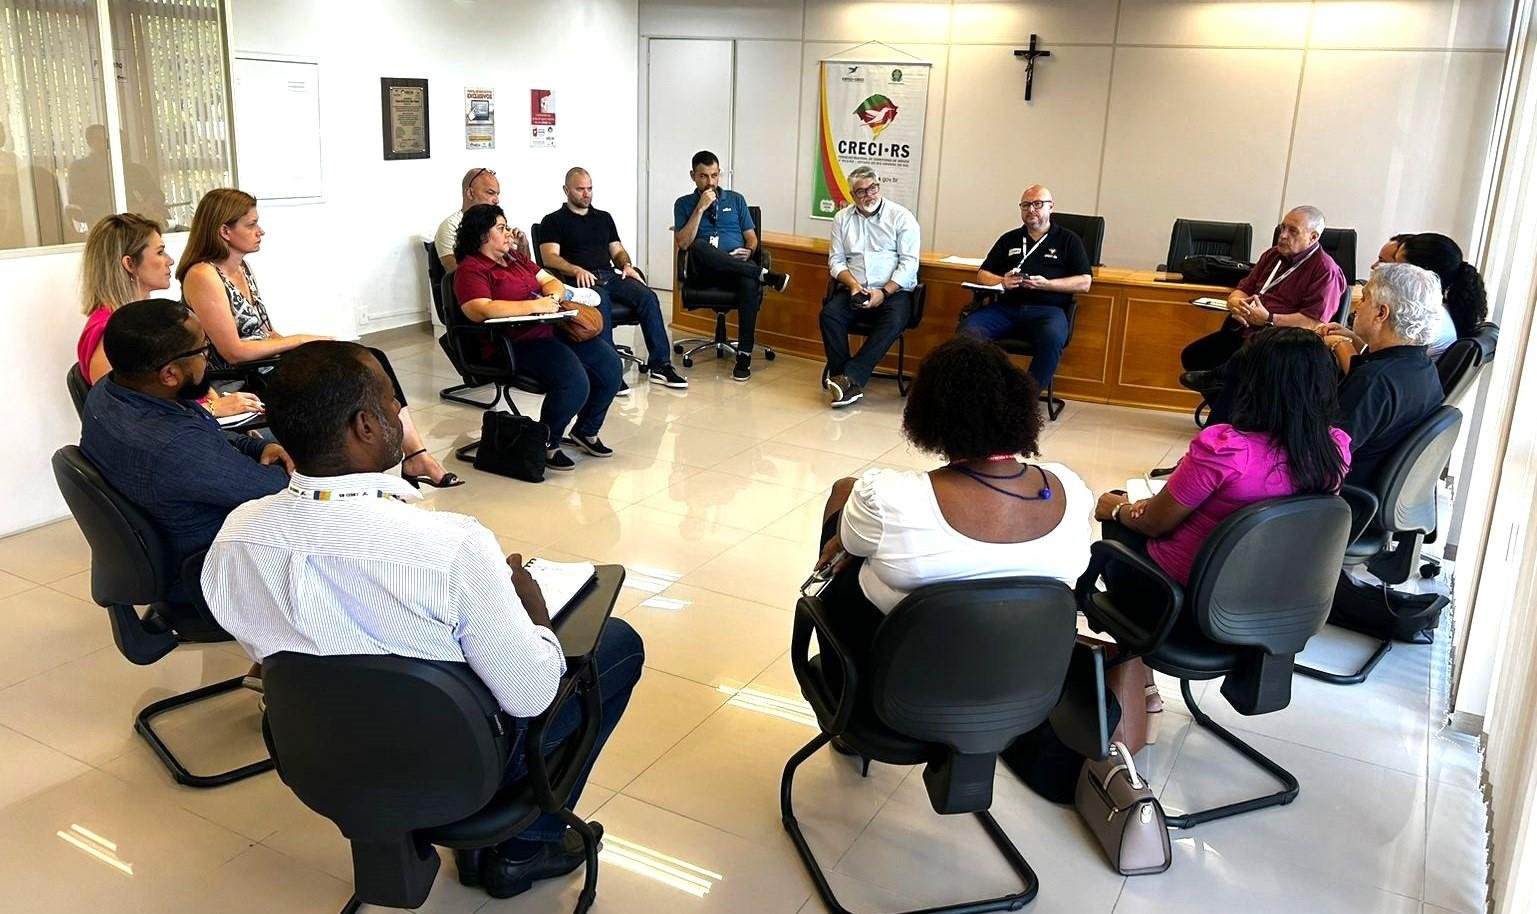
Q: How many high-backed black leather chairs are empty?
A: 3